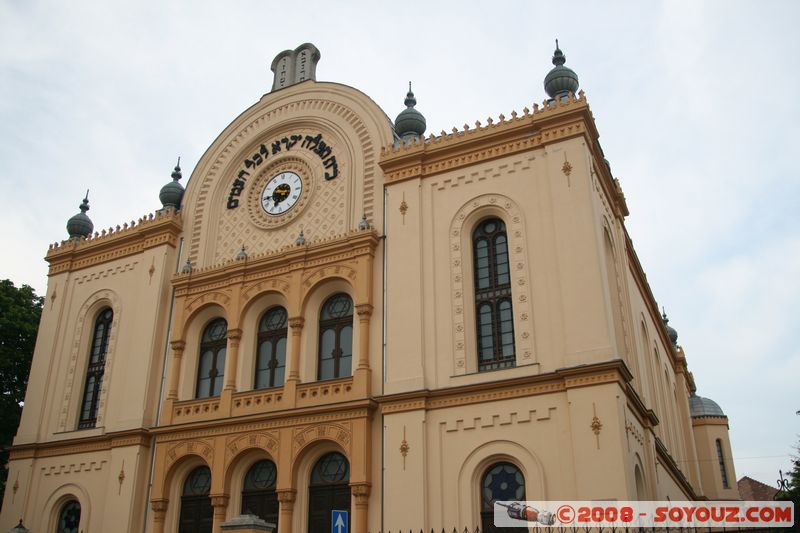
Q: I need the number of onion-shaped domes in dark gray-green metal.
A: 5